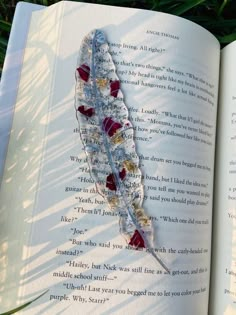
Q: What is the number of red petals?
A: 7